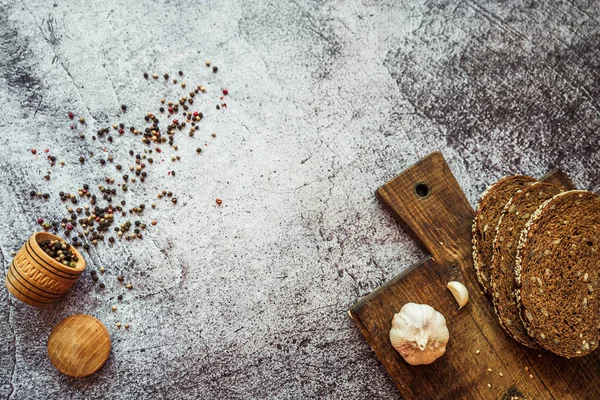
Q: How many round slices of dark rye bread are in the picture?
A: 3